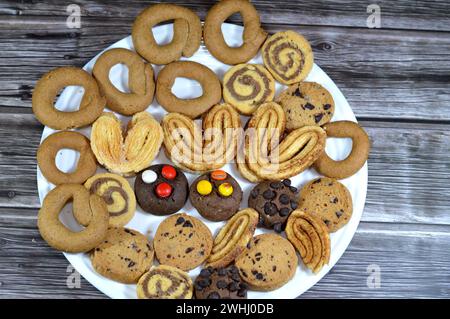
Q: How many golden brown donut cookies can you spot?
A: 8